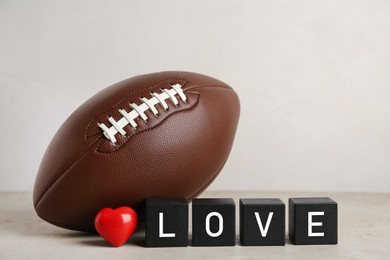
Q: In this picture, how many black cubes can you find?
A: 4